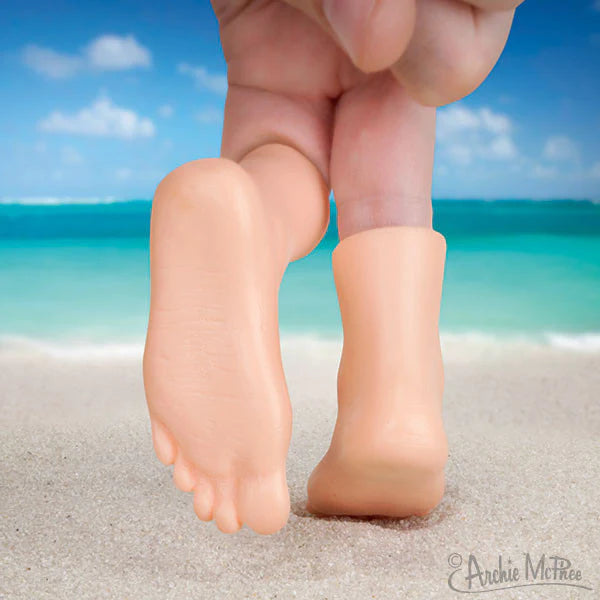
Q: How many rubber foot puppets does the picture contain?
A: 2